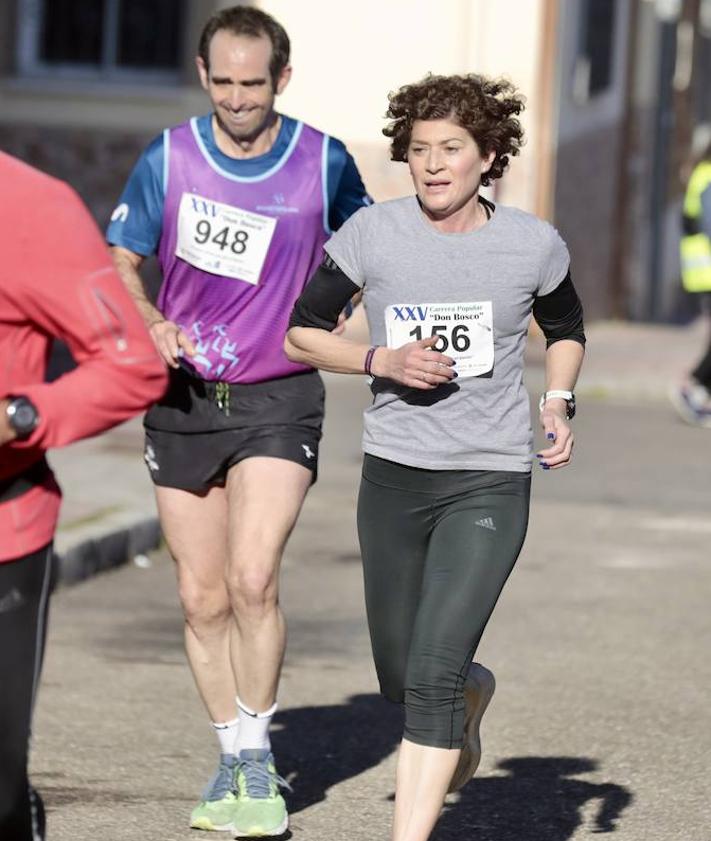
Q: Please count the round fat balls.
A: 0